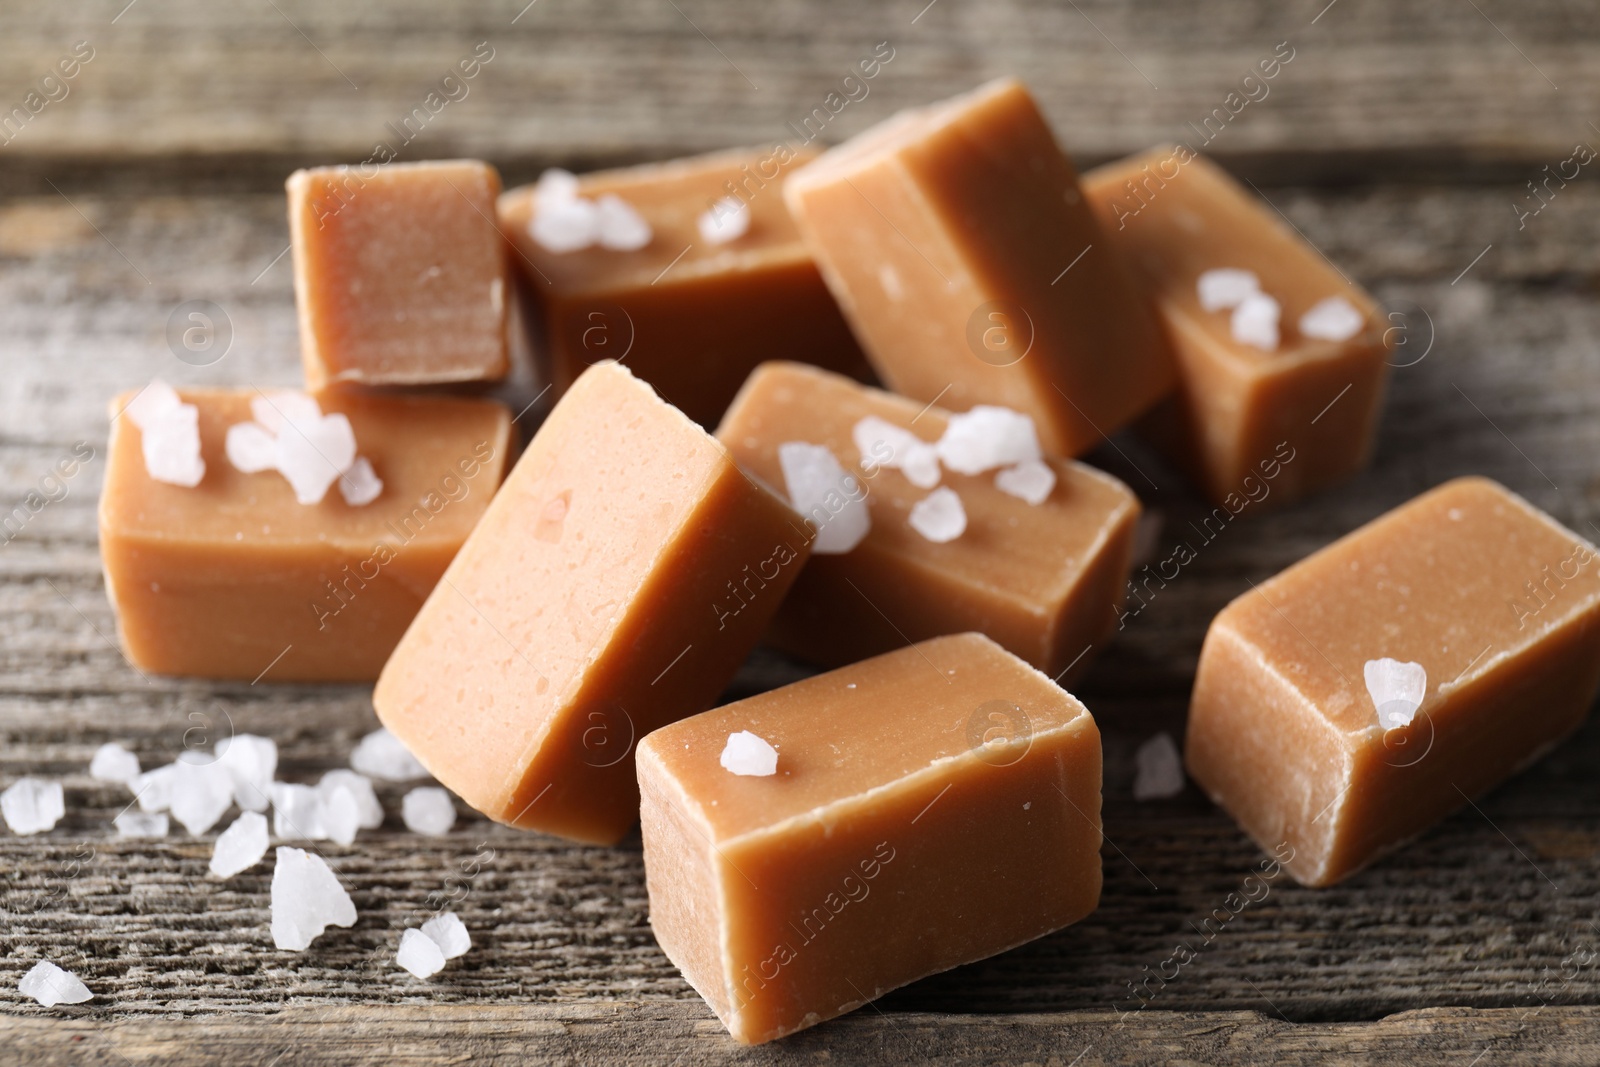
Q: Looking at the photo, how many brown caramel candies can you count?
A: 9